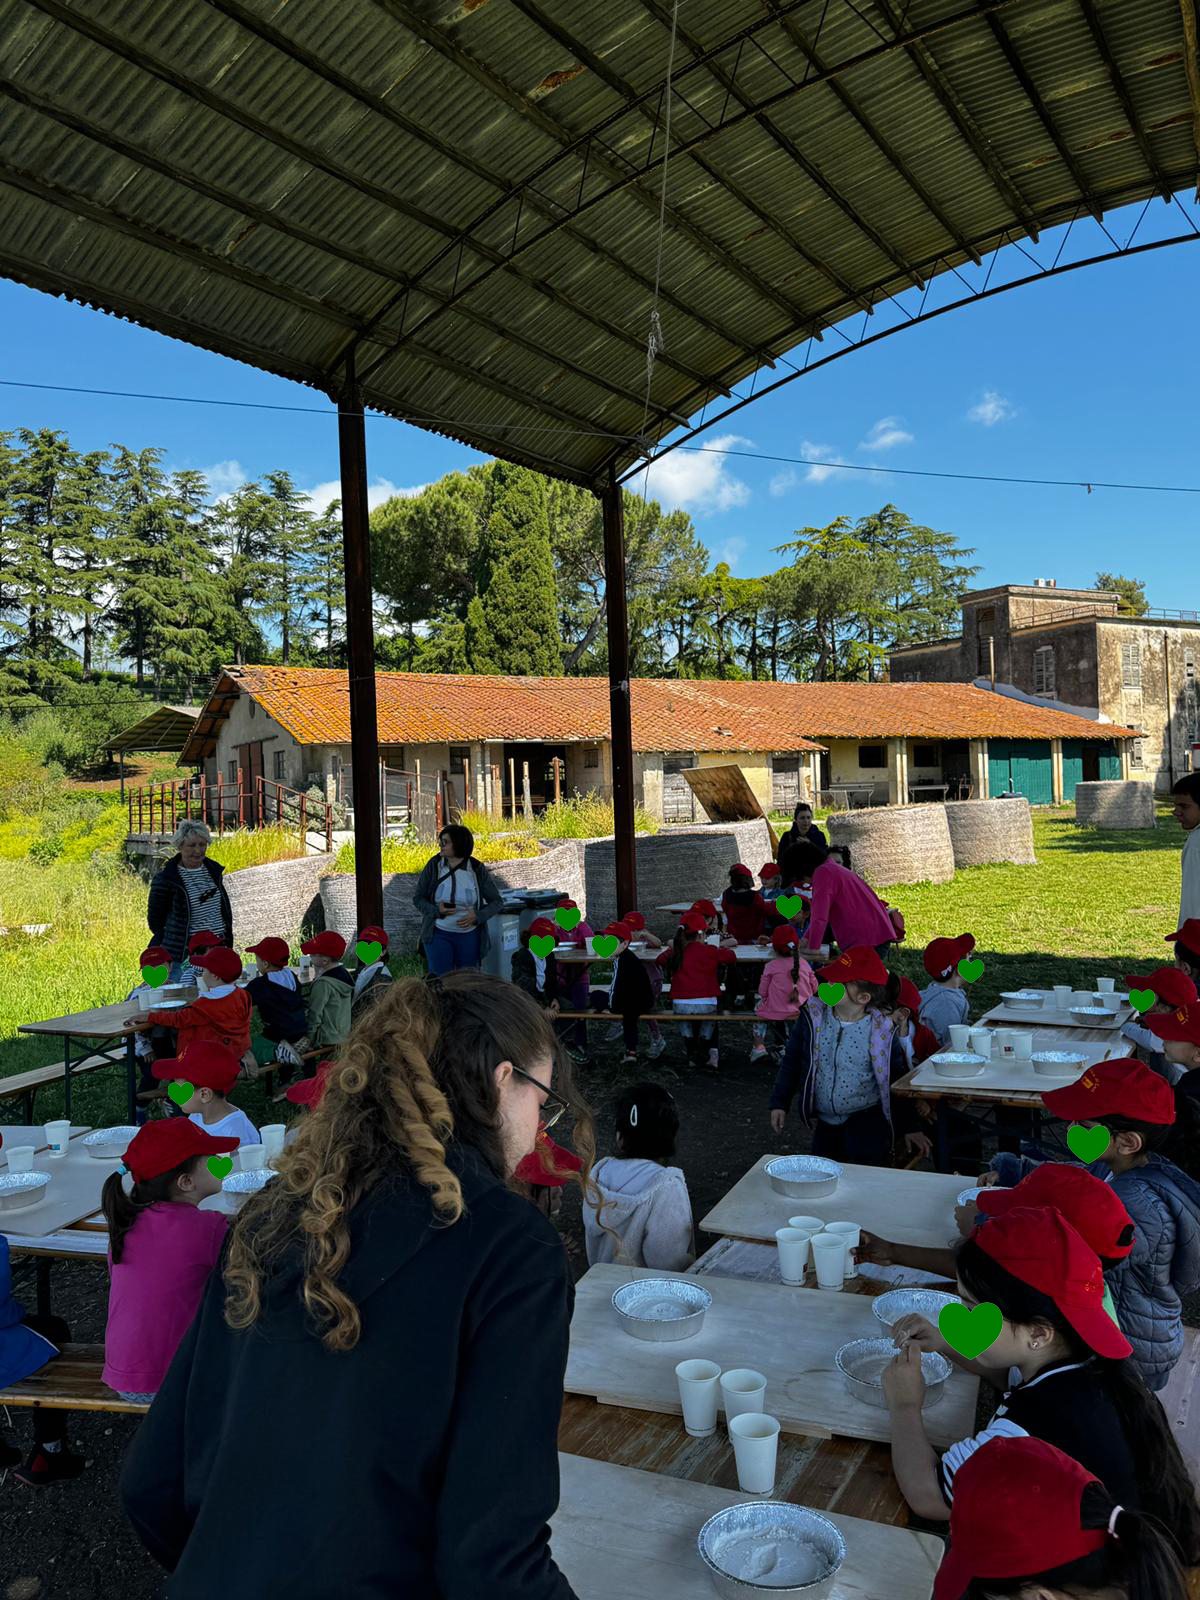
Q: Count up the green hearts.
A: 13